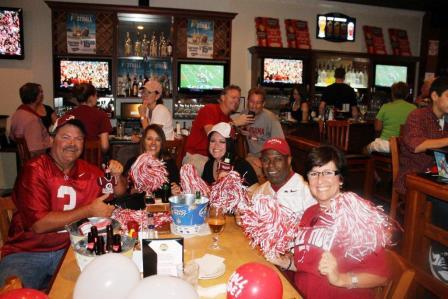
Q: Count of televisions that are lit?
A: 5